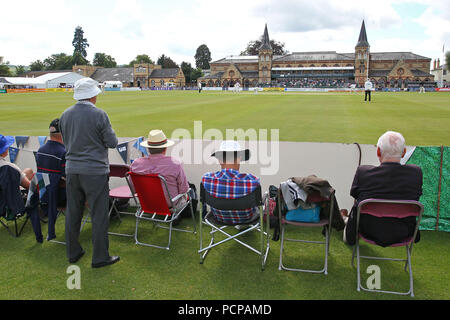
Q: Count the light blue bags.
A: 1